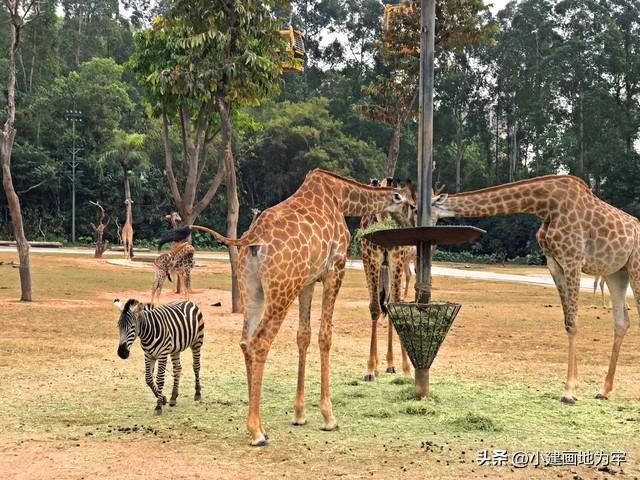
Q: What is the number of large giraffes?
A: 3